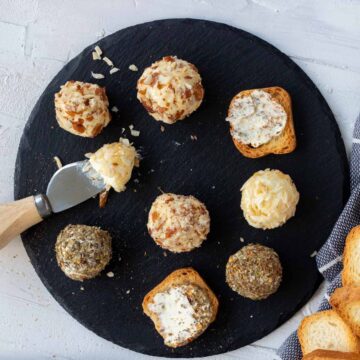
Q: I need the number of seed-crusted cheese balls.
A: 2